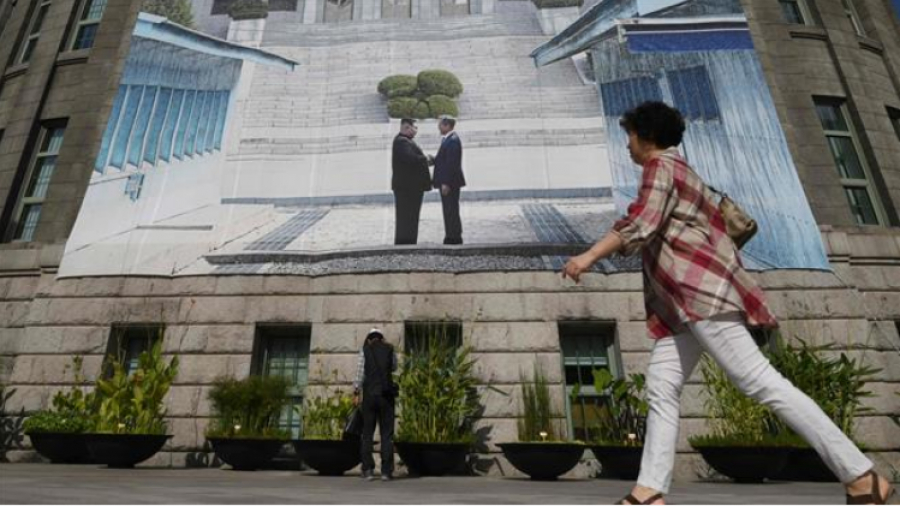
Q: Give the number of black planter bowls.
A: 9